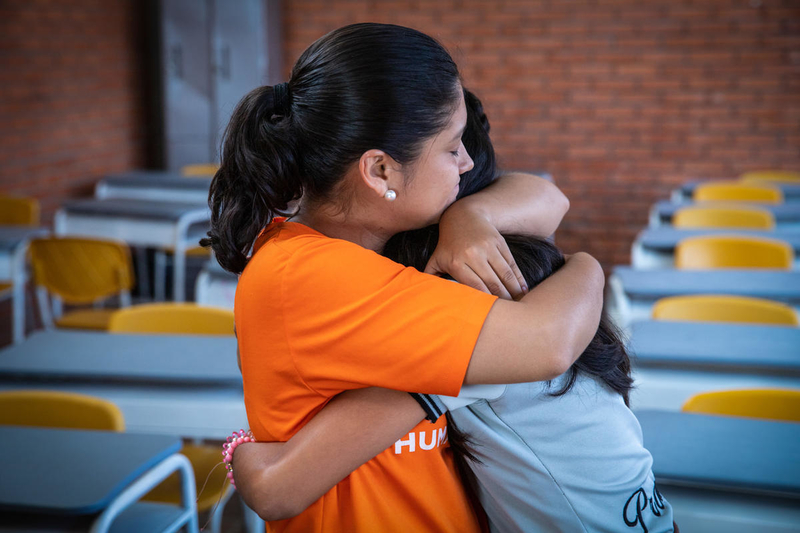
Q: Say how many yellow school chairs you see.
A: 11